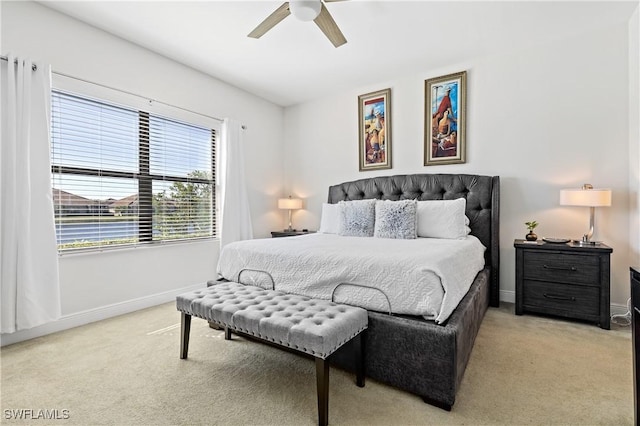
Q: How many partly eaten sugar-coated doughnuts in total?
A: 0